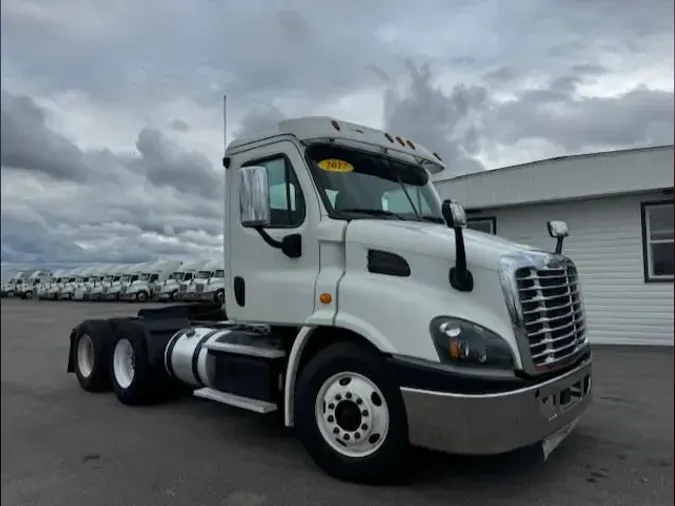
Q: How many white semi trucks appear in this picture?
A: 13